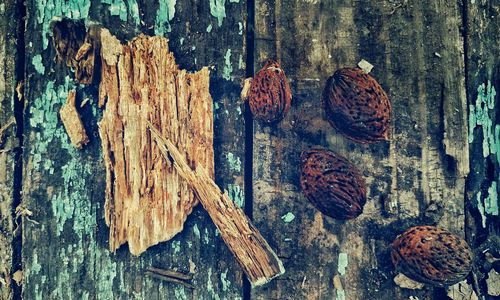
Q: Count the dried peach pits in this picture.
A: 4